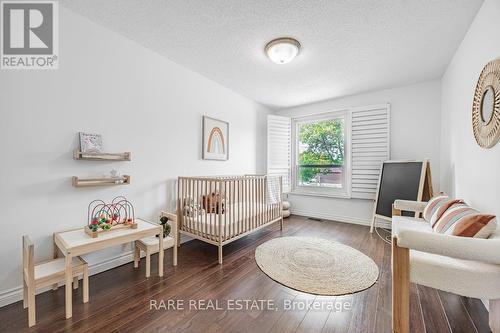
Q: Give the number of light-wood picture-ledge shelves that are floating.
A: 2